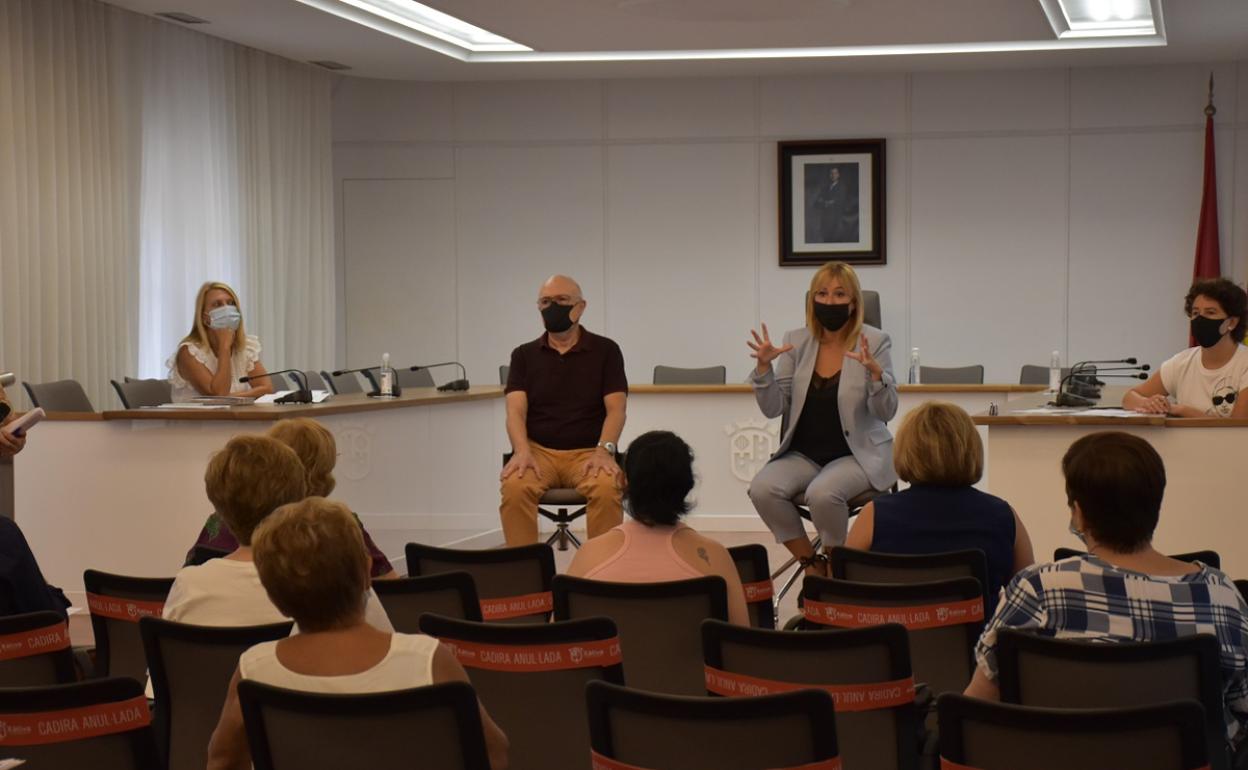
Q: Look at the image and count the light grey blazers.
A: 1